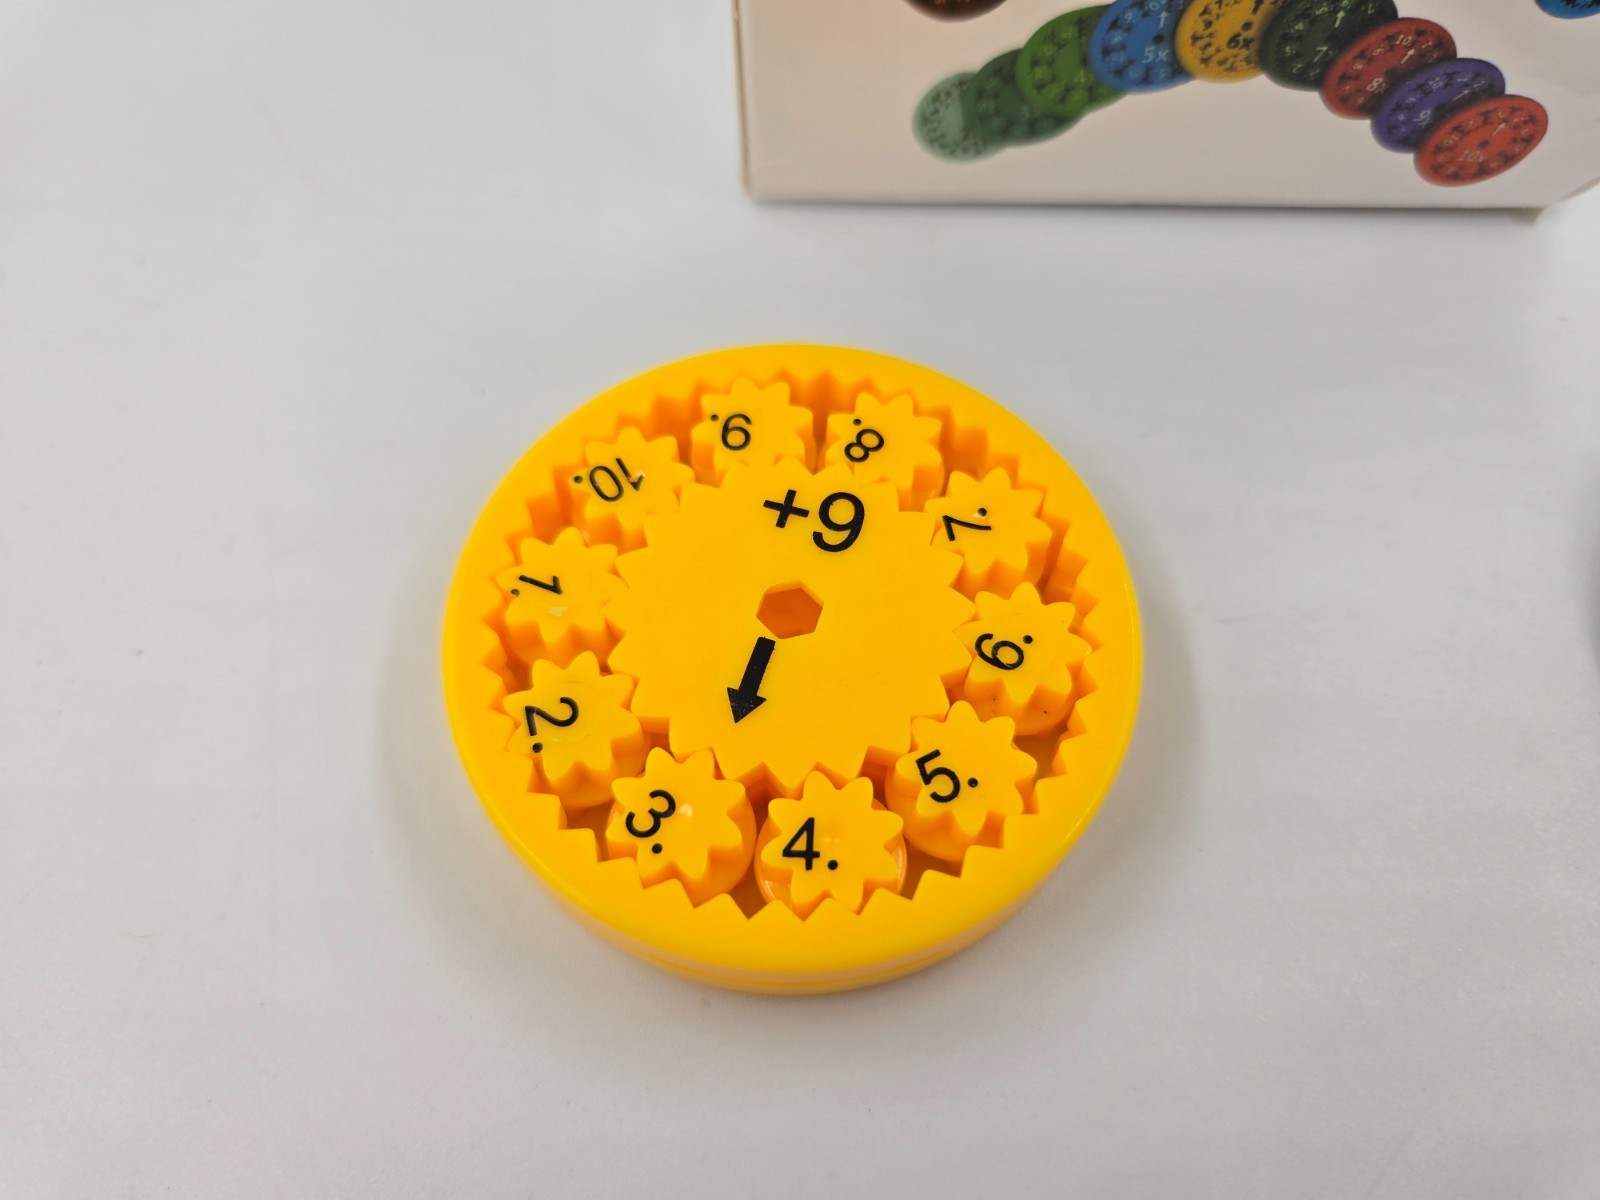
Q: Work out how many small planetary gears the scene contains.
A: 10